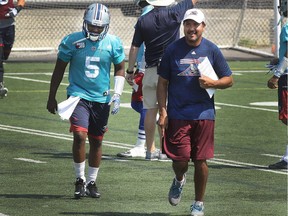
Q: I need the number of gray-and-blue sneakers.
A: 2